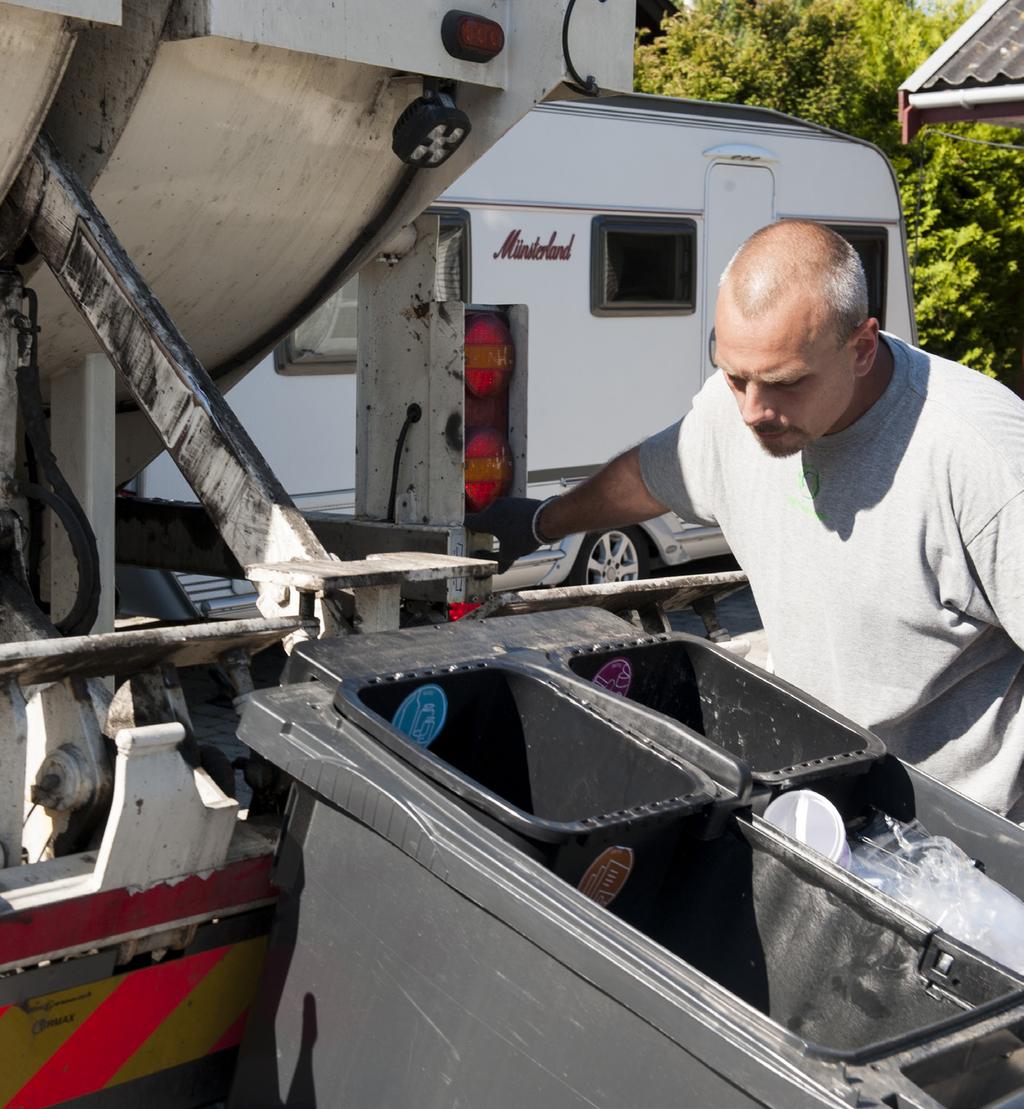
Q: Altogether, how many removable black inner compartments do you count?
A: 2